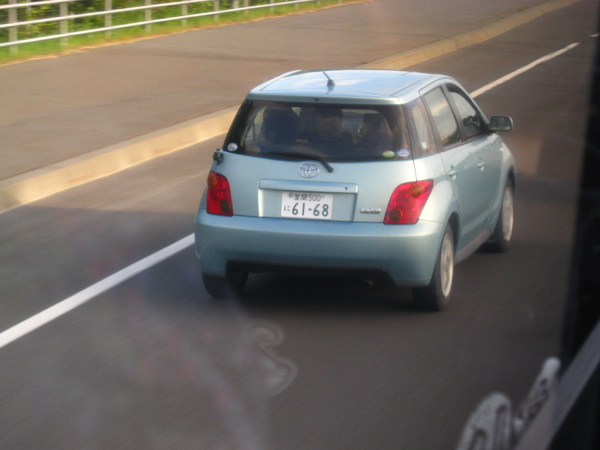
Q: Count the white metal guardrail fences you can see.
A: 1